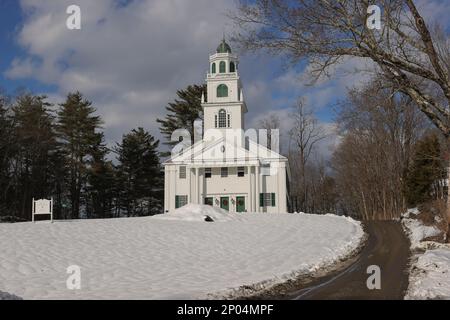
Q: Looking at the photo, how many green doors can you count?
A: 3